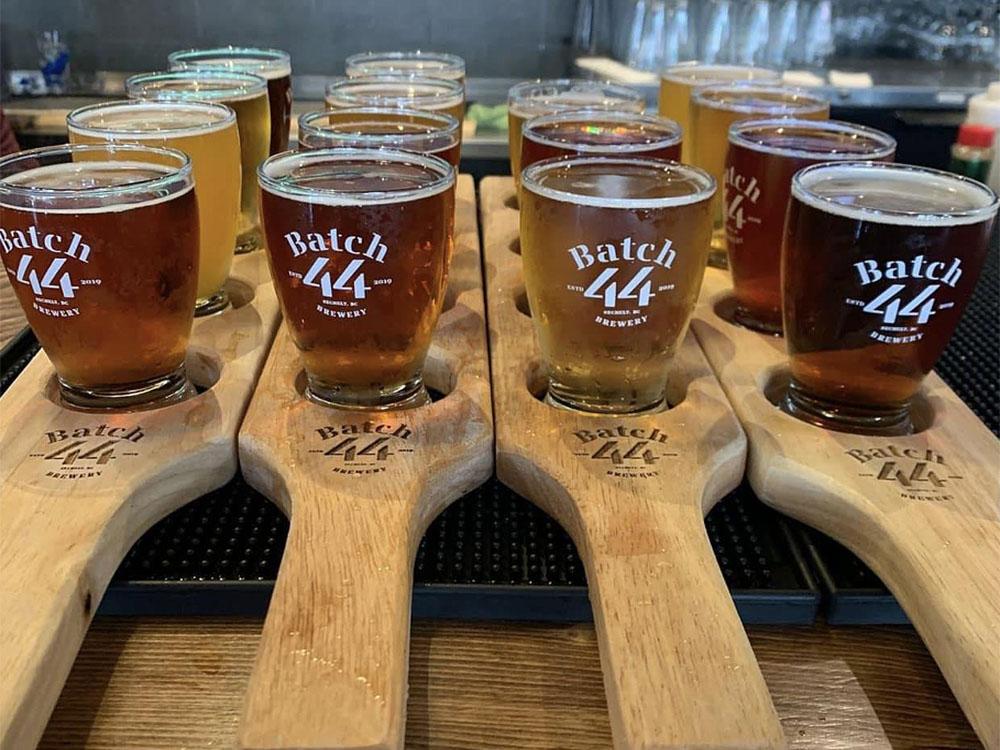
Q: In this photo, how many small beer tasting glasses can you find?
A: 15